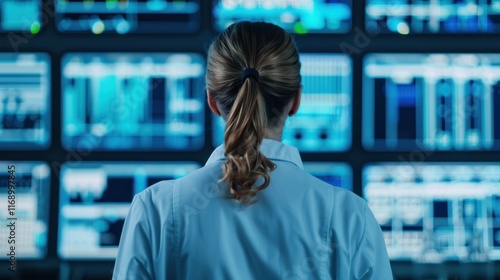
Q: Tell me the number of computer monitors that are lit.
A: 12